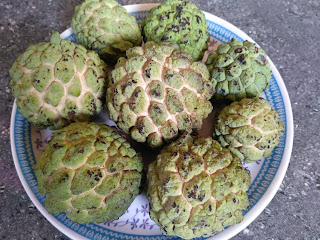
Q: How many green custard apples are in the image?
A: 8